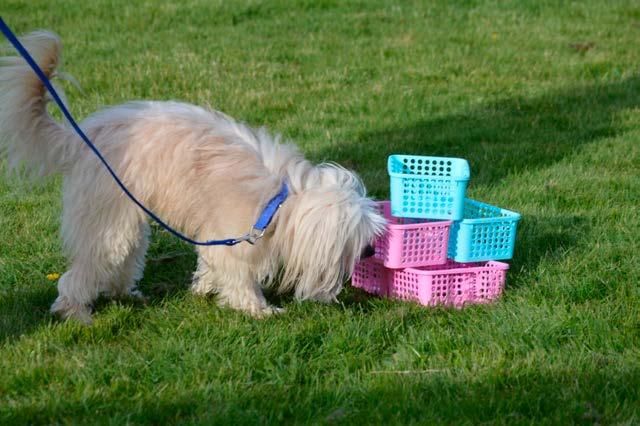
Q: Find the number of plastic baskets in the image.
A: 5